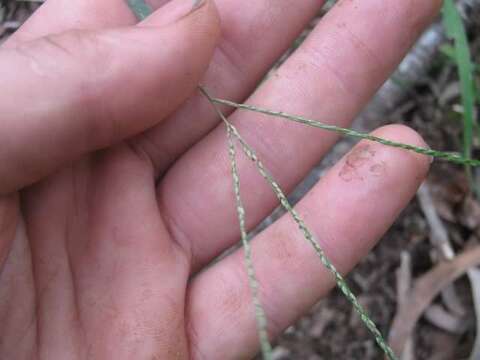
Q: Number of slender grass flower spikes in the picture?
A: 3